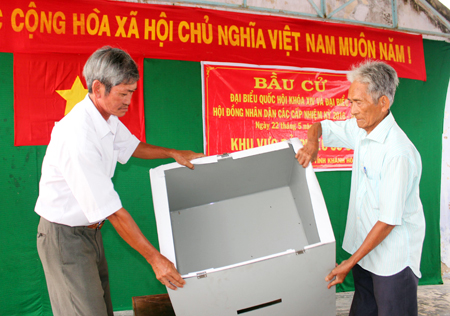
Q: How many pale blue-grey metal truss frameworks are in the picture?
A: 1